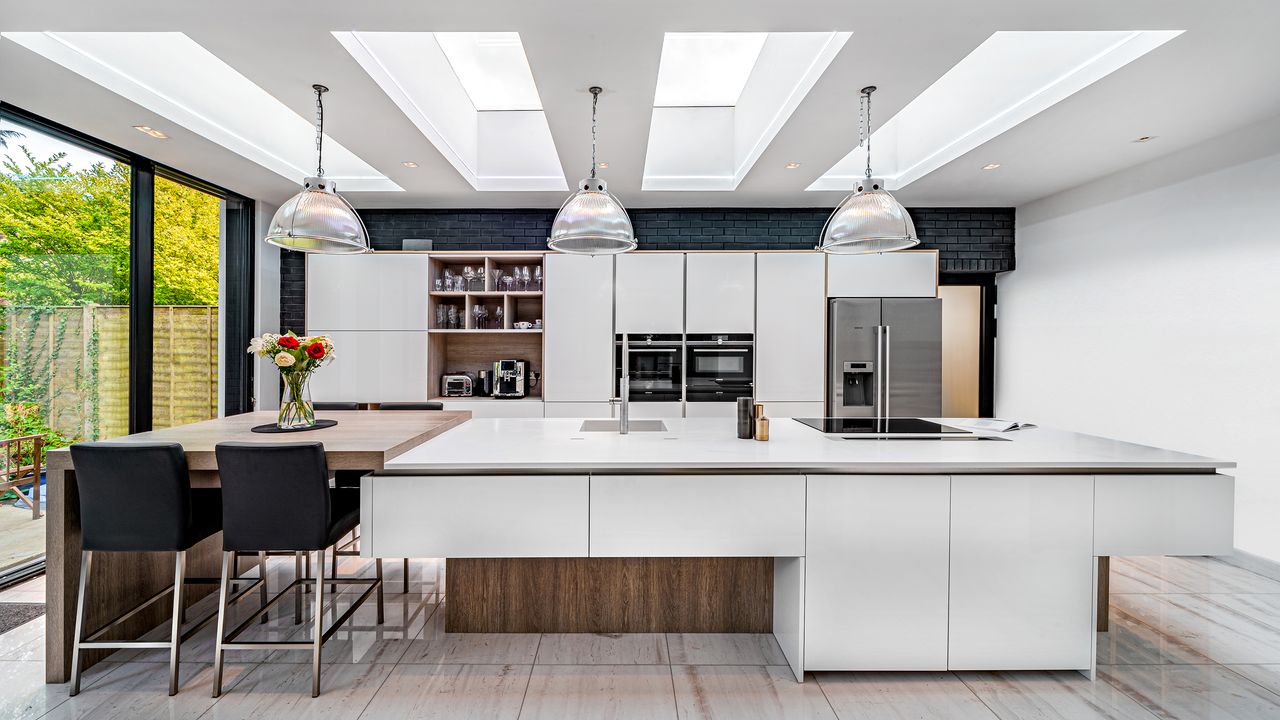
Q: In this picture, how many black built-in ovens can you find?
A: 2